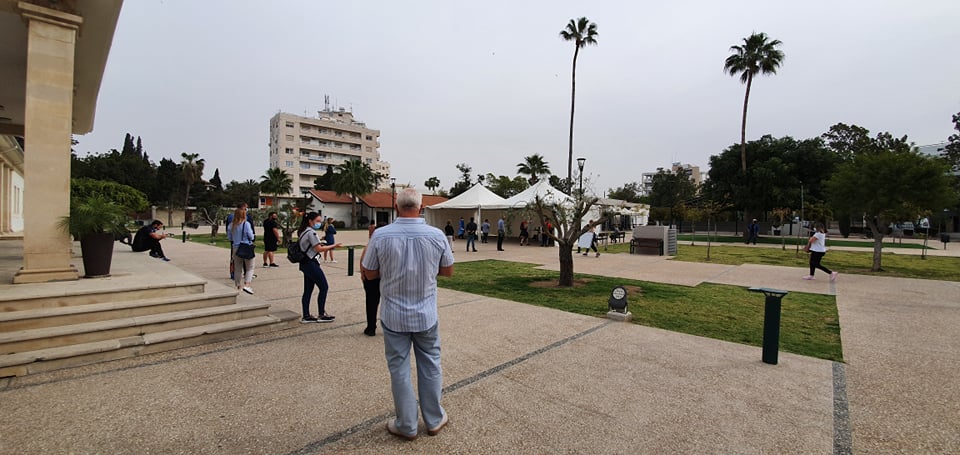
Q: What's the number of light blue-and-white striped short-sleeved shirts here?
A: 1